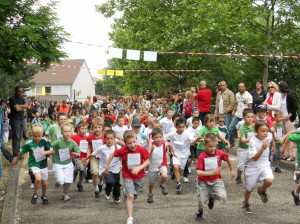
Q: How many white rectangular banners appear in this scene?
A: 3